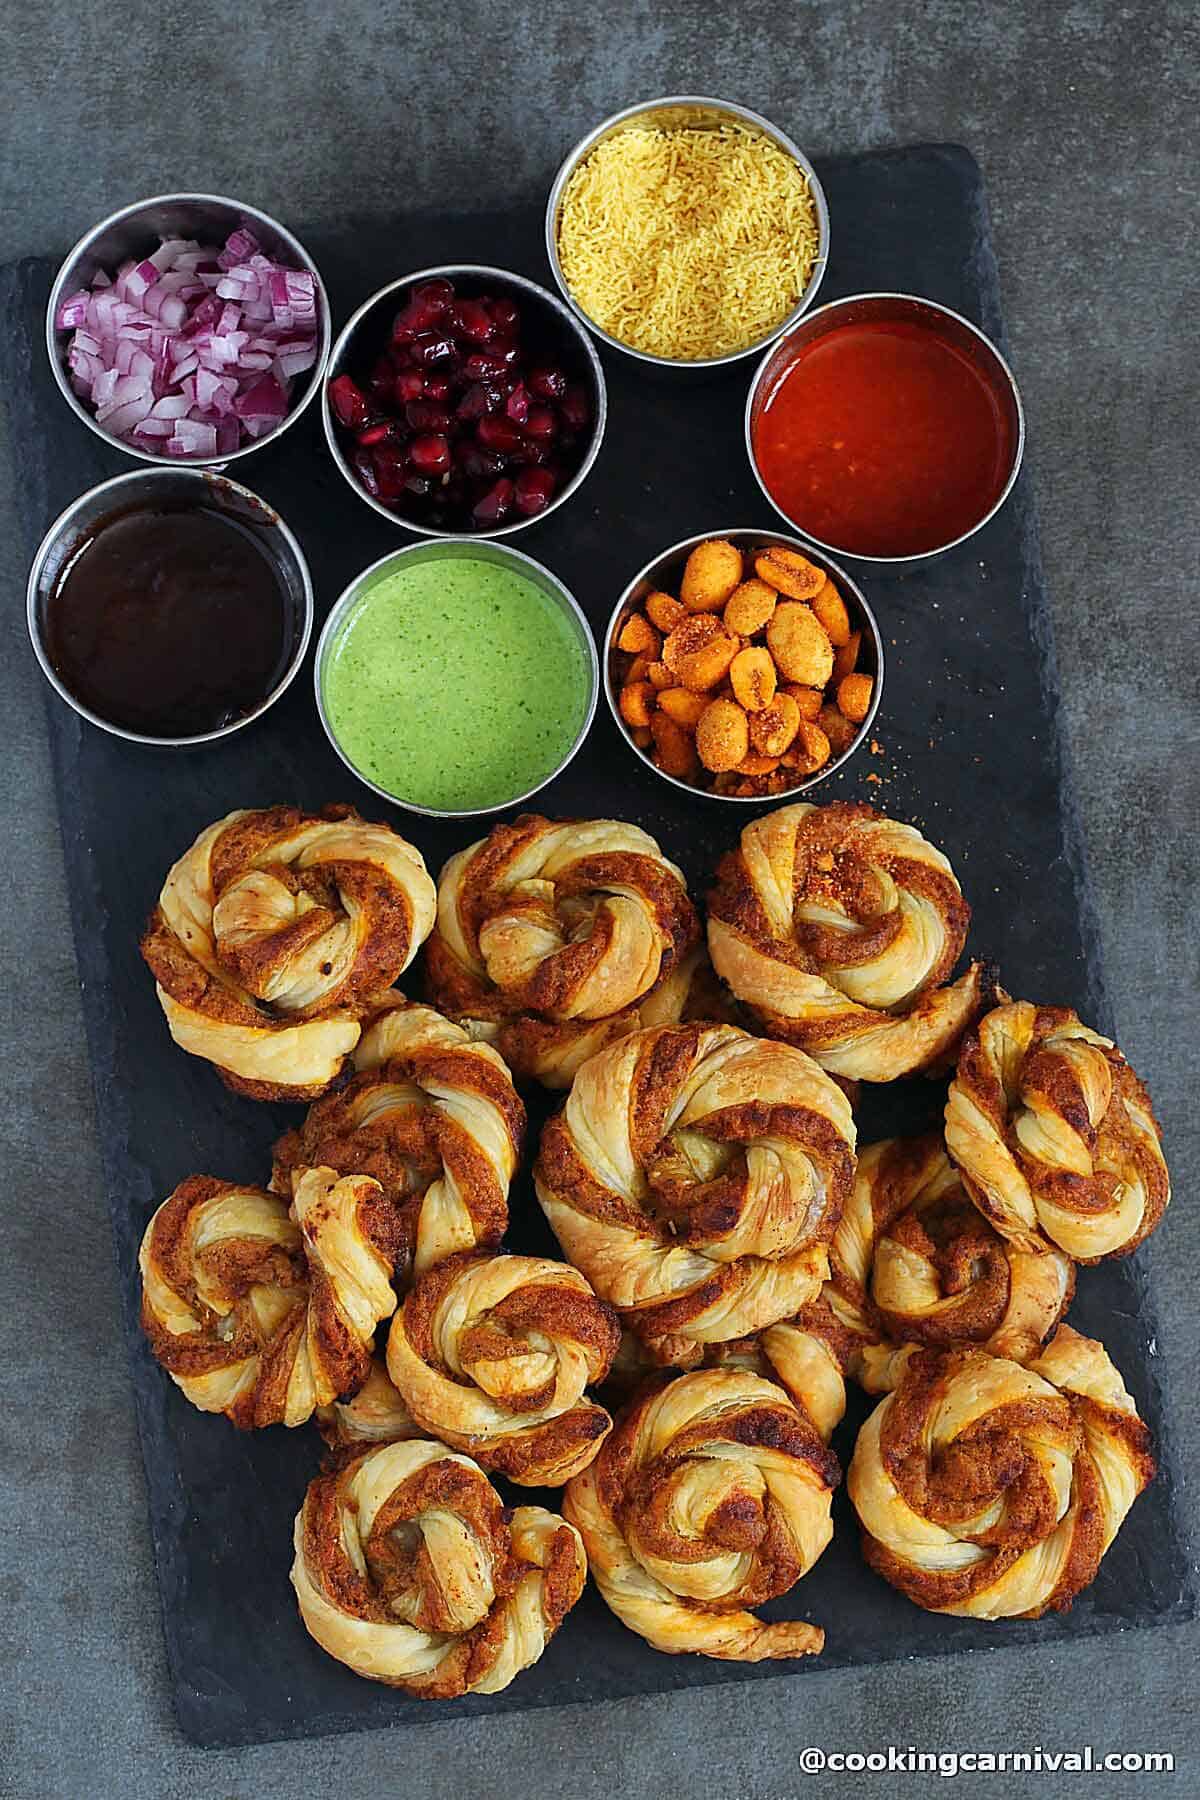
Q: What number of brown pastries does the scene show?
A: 12